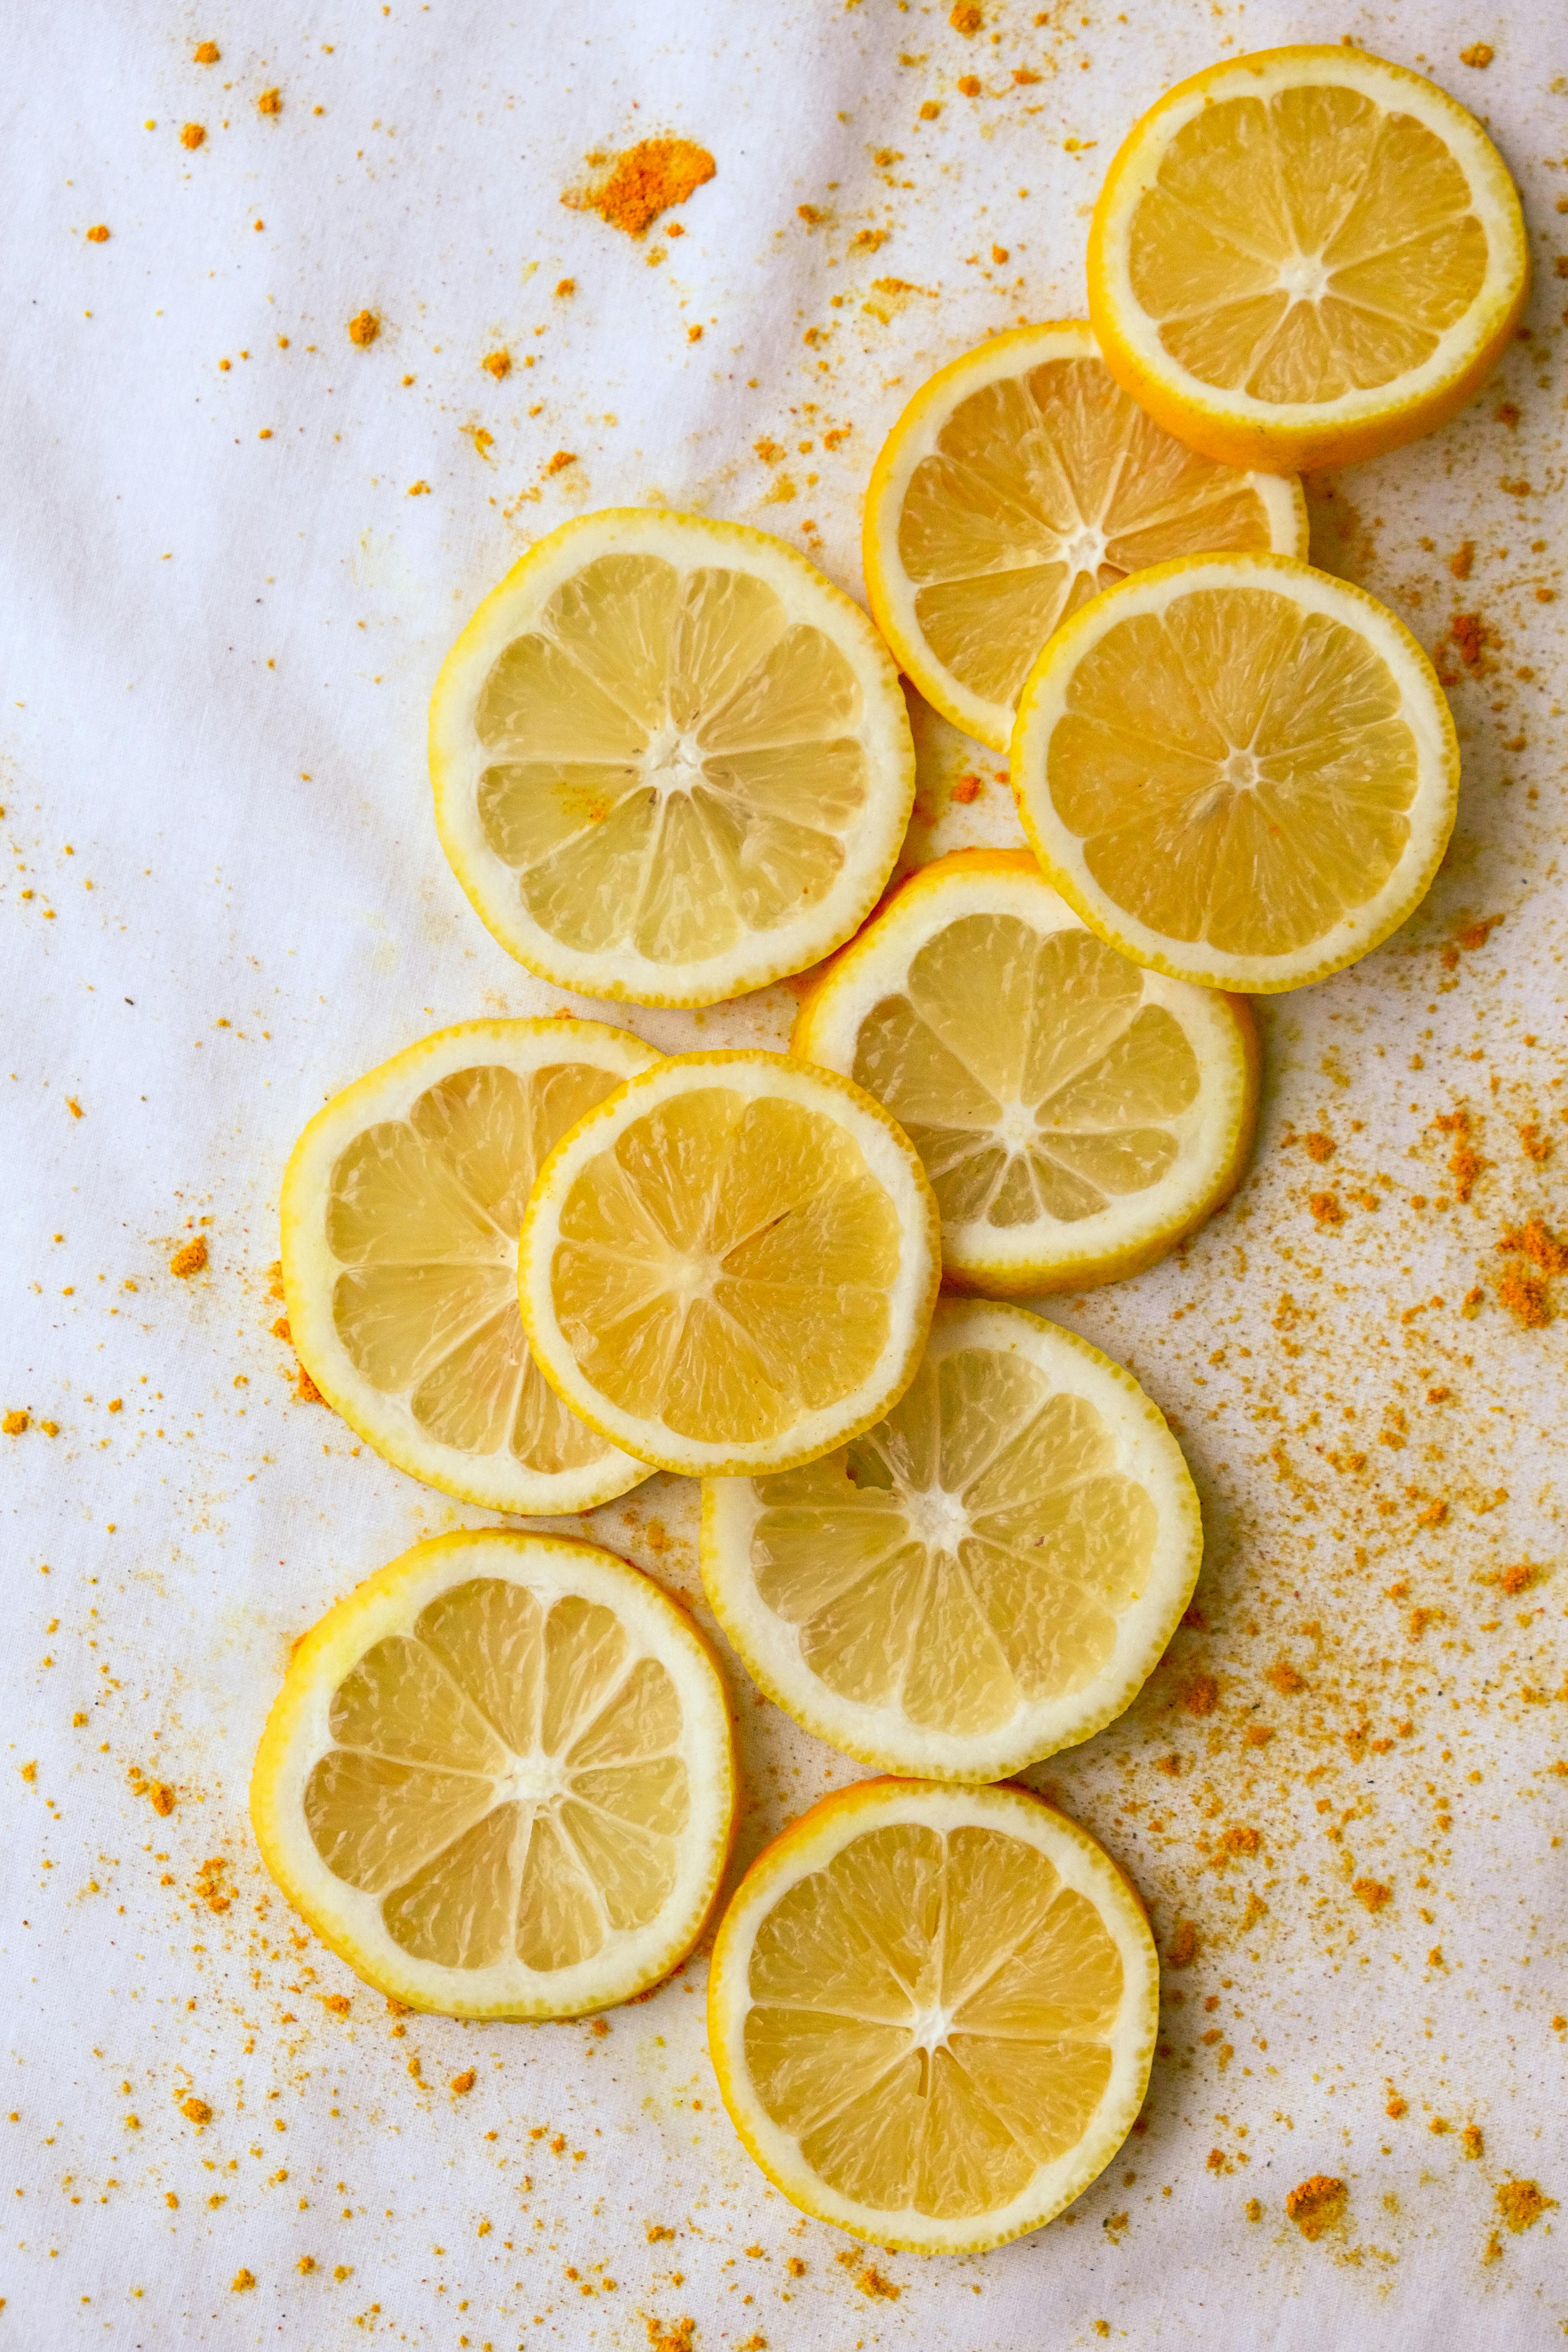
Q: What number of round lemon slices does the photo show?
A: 10